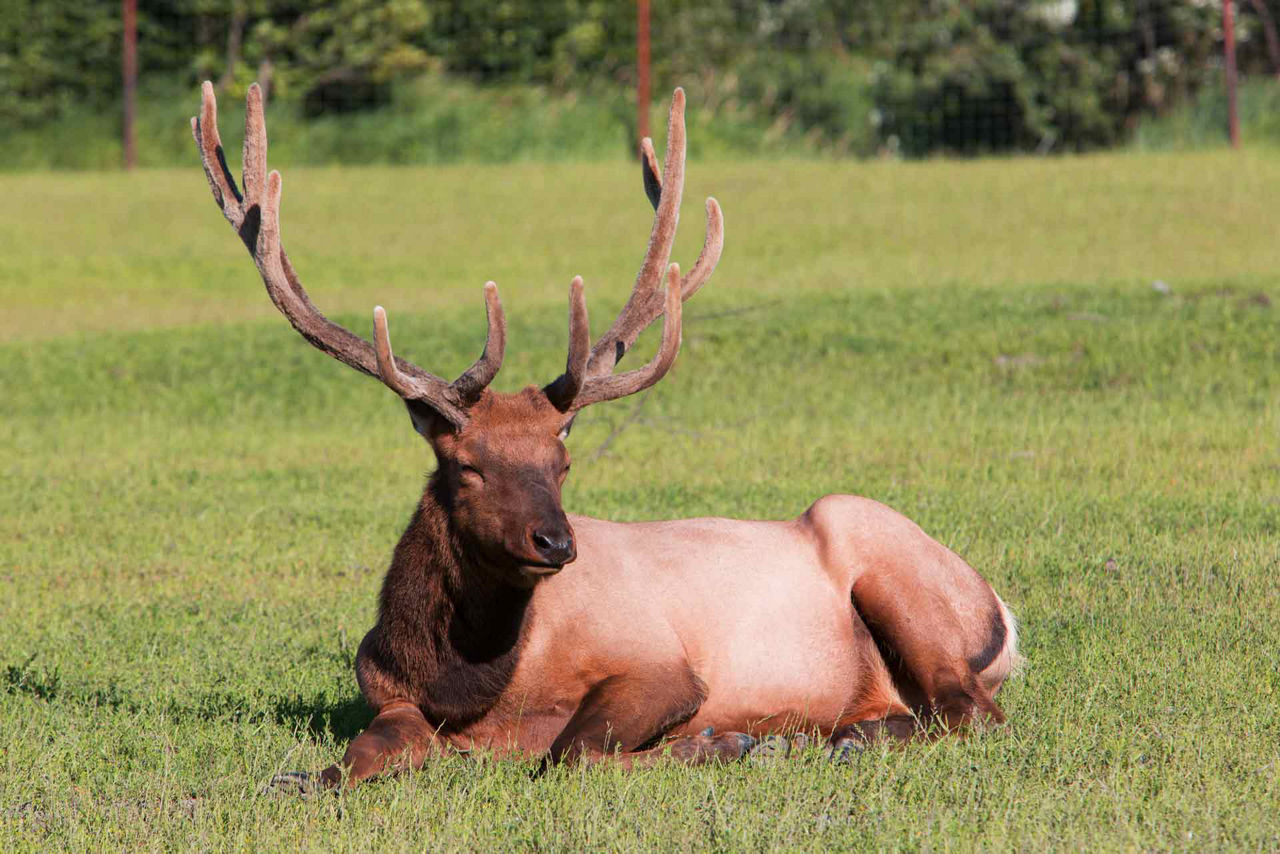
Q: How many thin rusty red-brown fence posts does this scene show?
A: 3